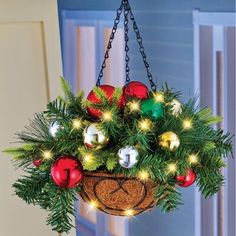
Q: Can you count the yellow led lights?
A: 13